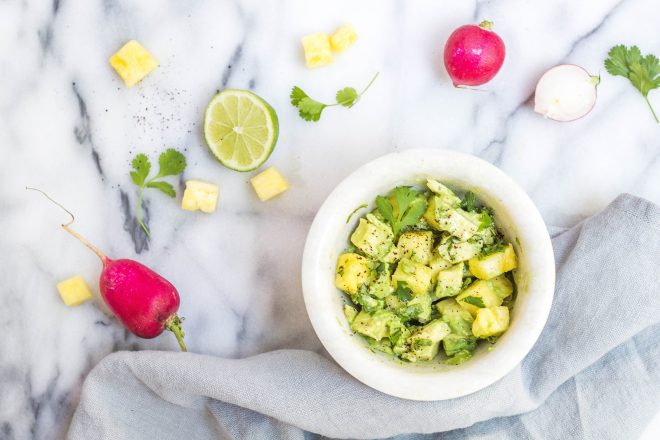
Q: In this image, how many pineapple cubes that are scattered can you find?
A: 6